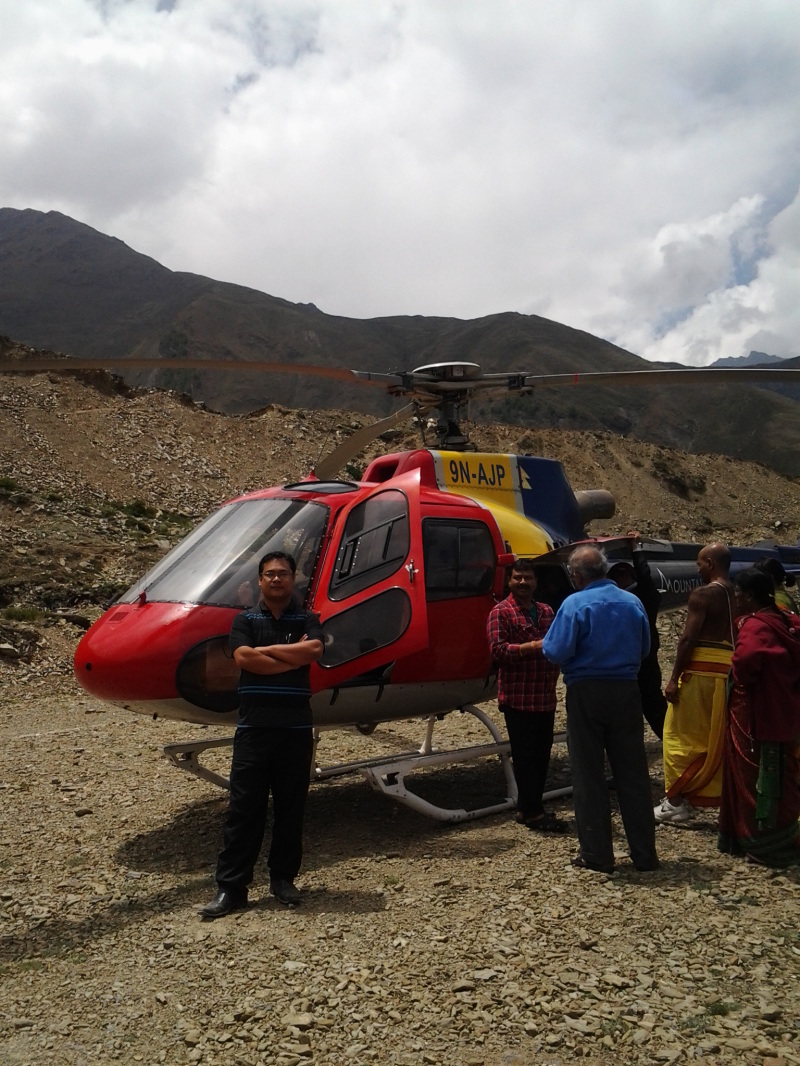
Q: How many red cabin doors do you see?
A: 2